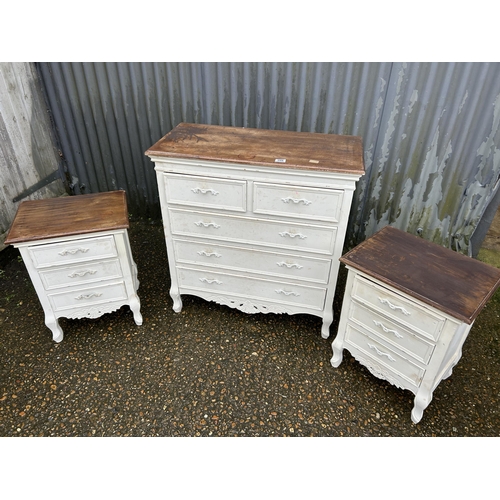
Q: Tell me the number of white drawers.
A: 11